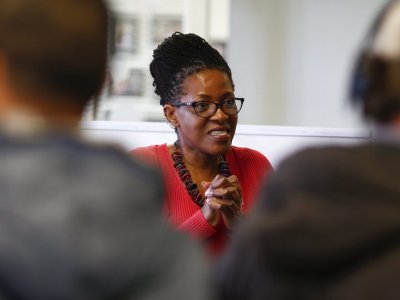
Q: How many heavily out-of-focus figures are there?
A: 2